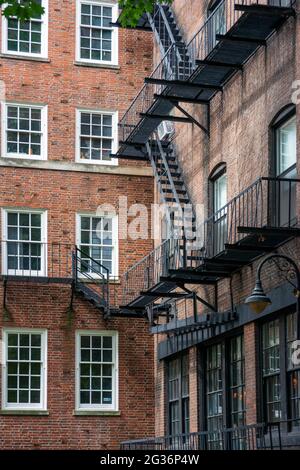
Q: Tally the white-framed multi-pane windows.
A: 8